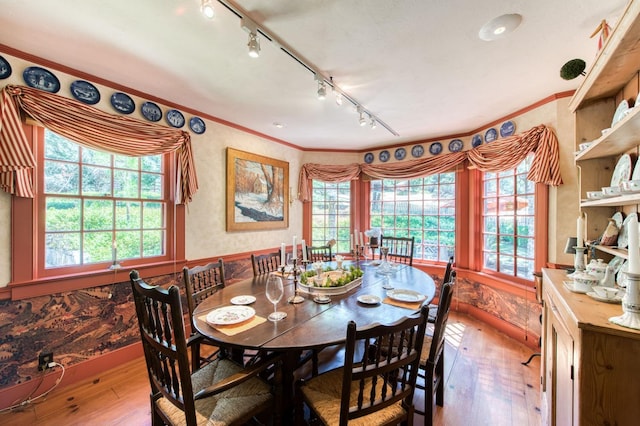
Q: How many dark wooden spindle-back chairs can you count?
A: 8